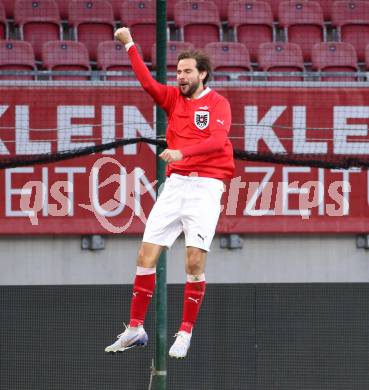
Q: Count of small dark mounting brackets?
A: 3